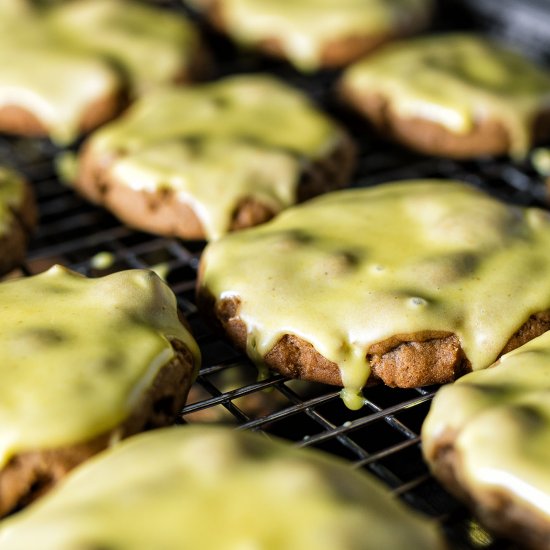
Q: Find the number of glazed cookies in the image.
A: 10